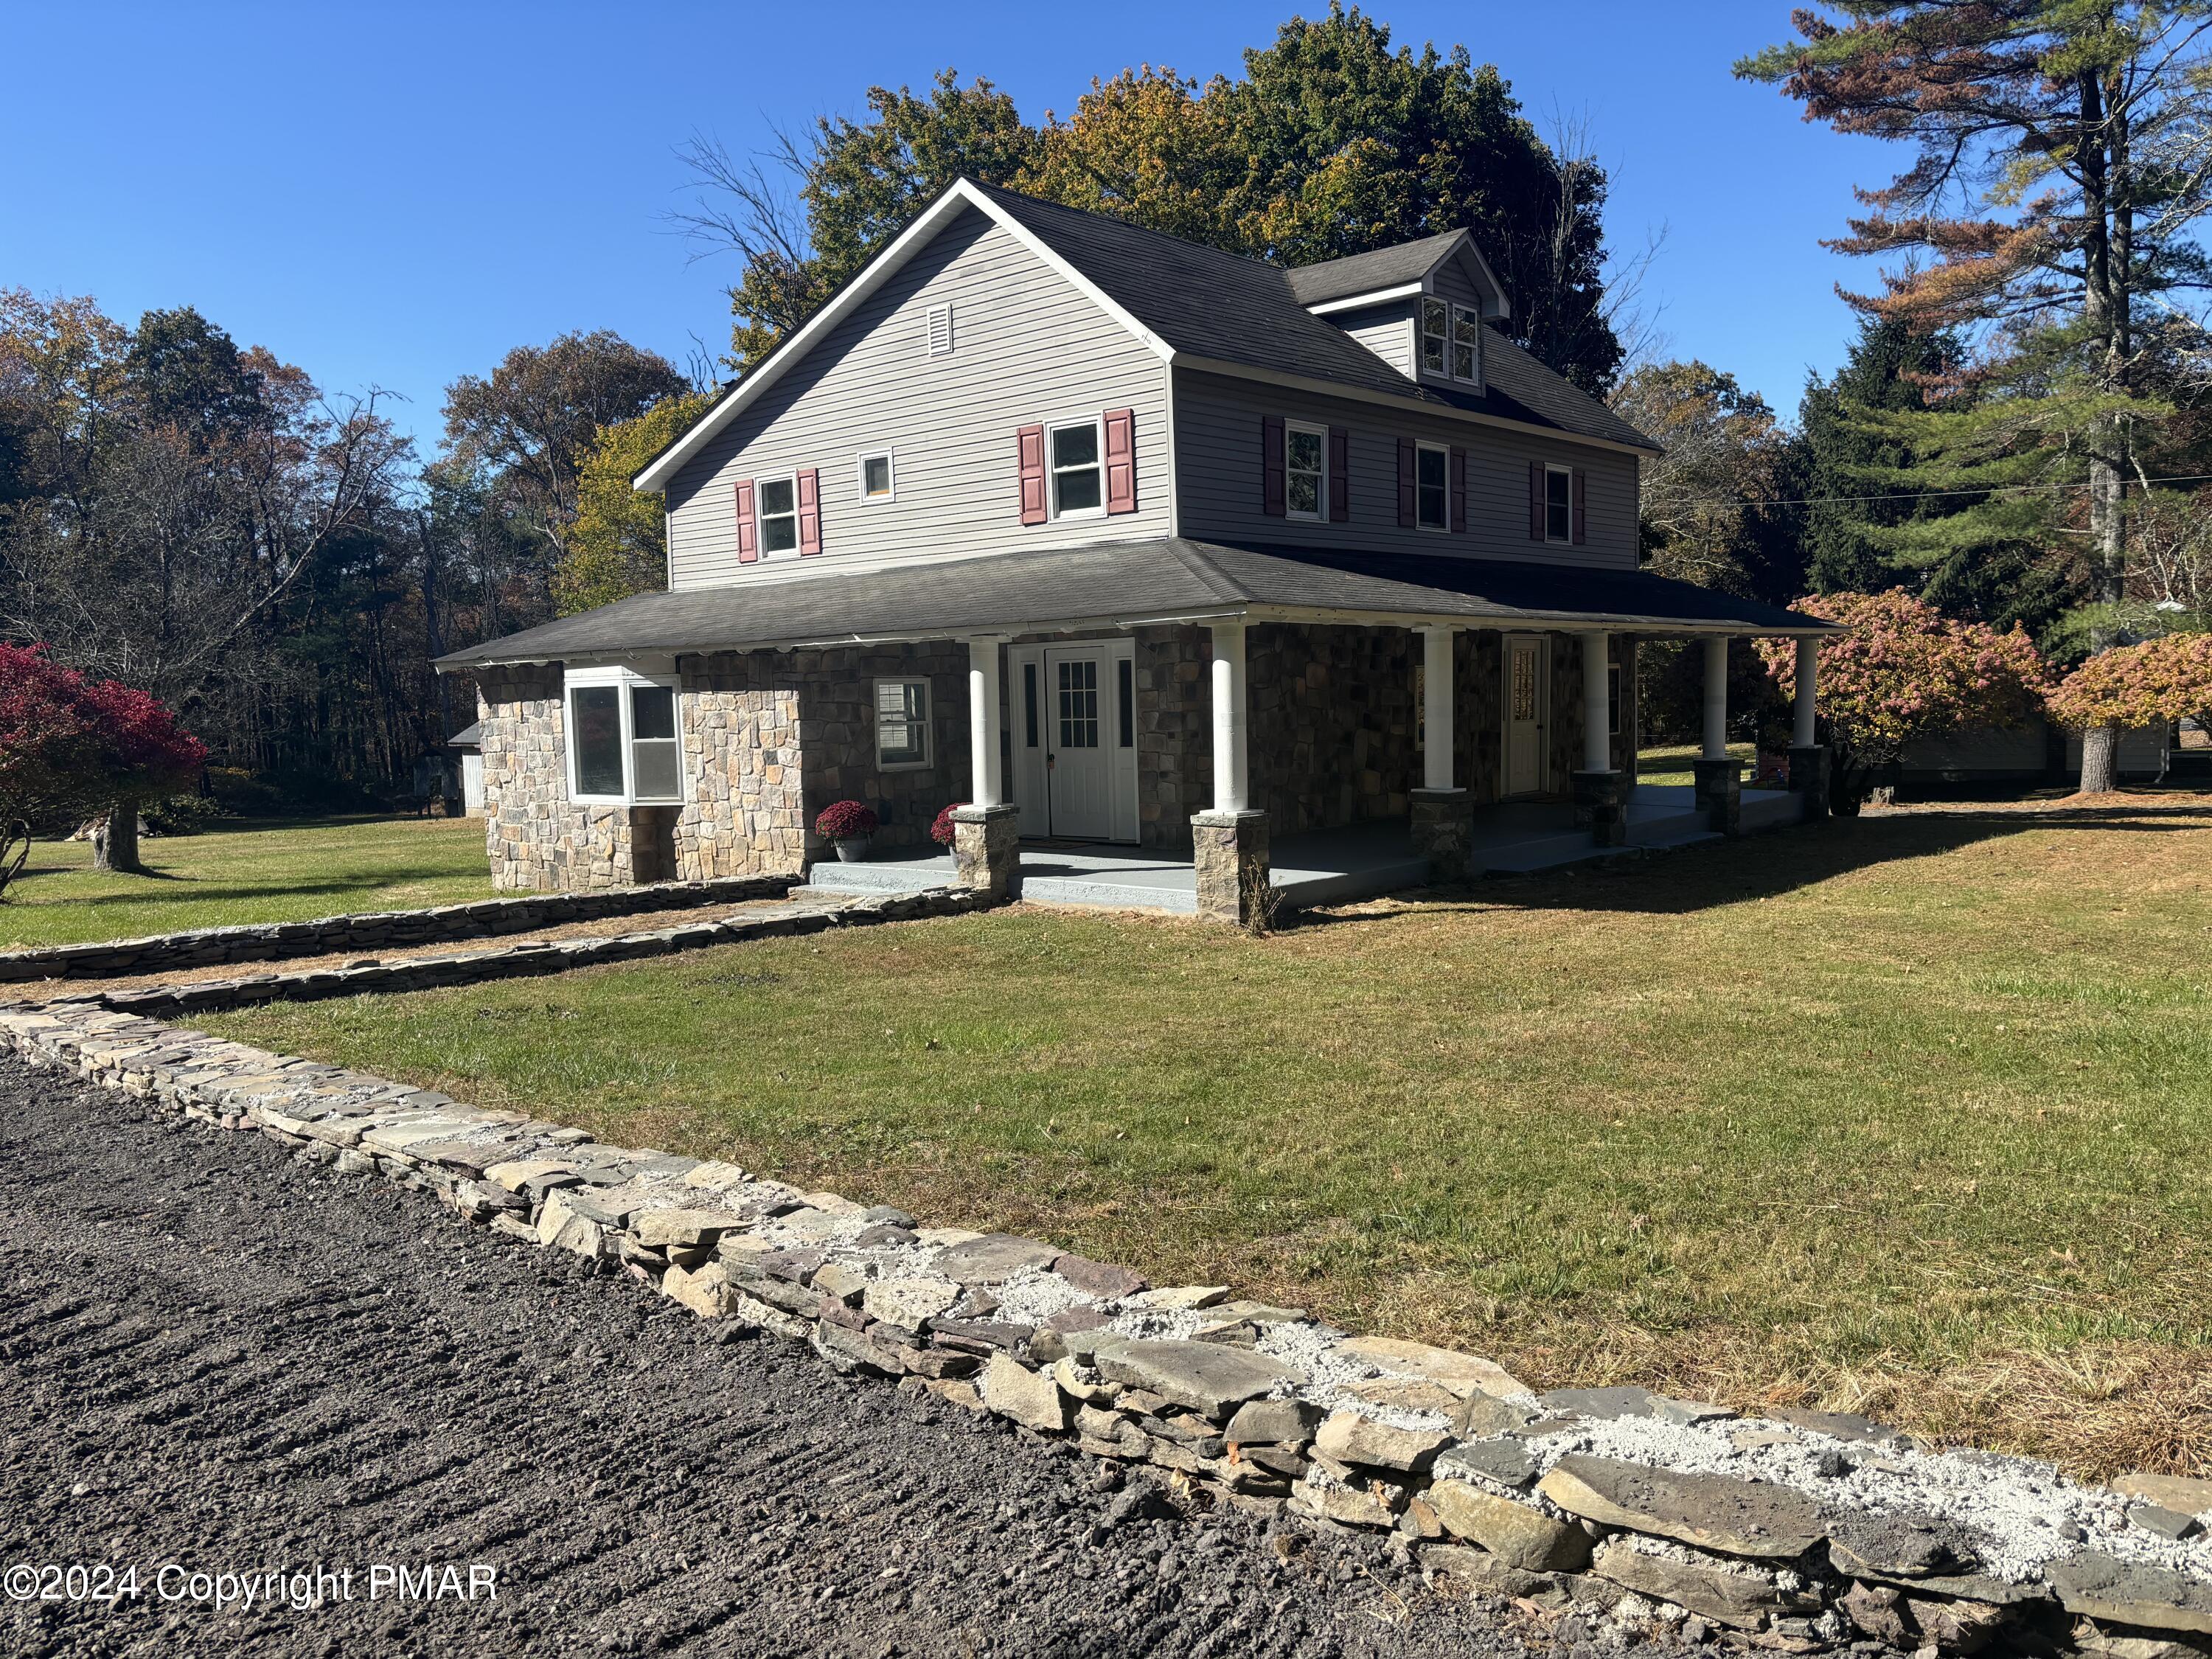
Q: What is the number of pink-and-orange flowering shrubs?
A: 2